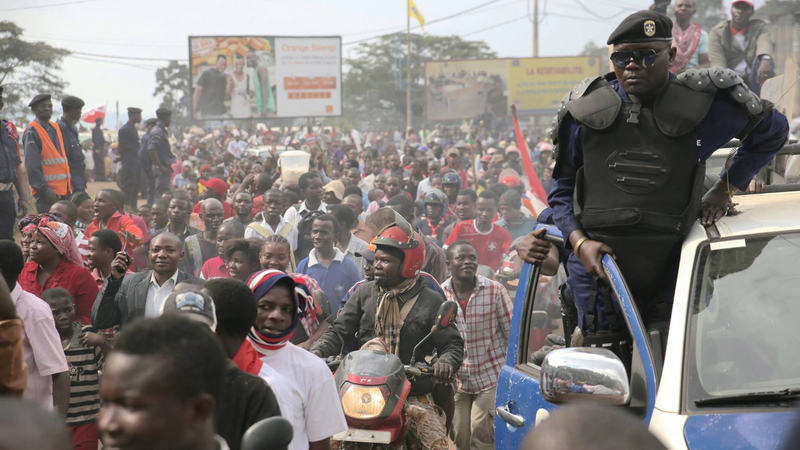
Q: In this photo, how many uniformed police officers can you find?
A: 8